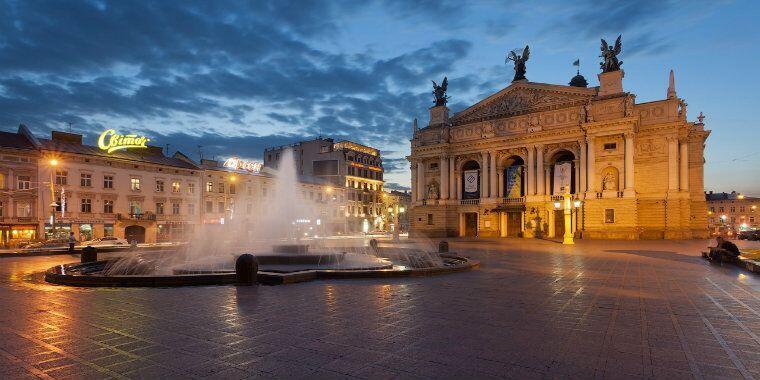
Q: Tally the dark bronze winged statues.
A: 3